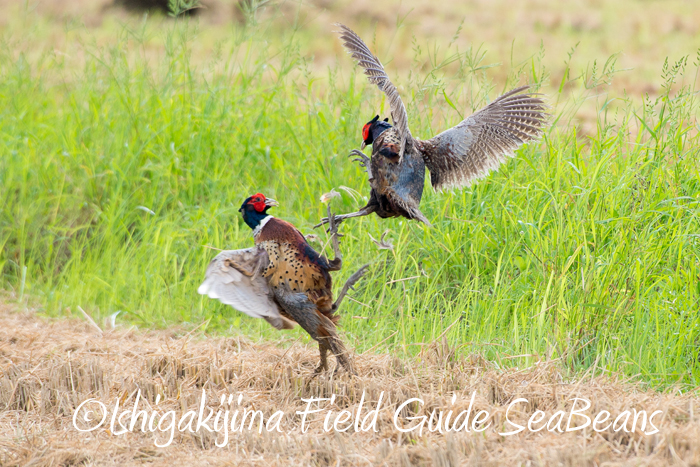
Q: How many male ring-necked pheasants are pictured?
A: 2